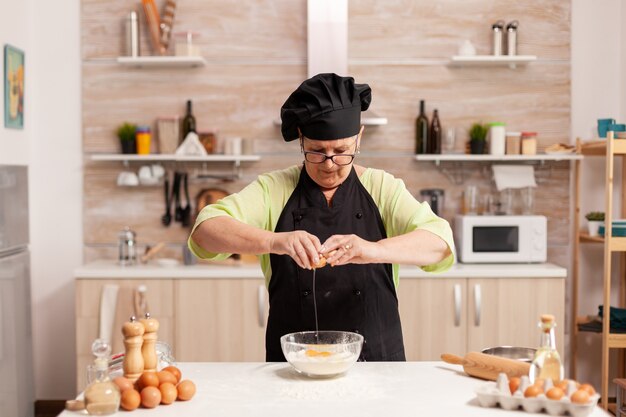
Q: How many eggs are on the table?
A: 15